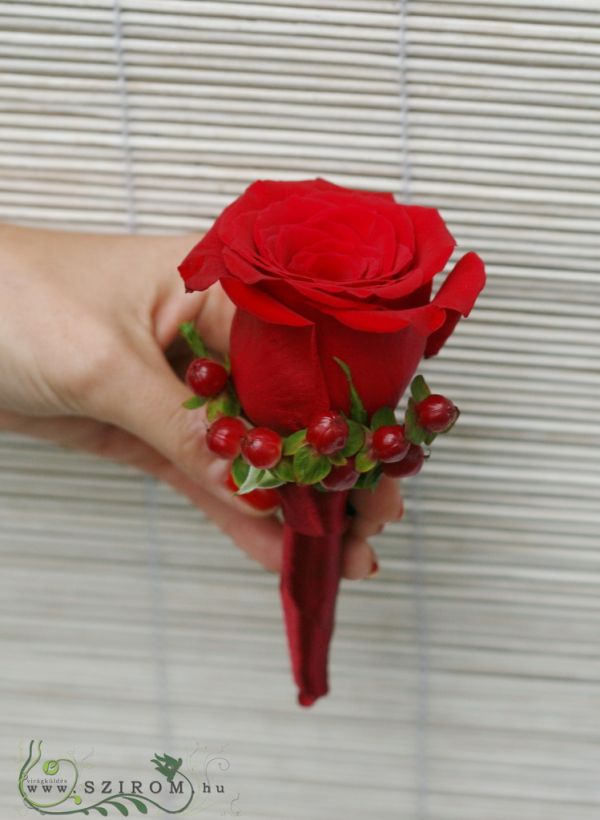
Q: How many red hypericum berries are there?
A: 8